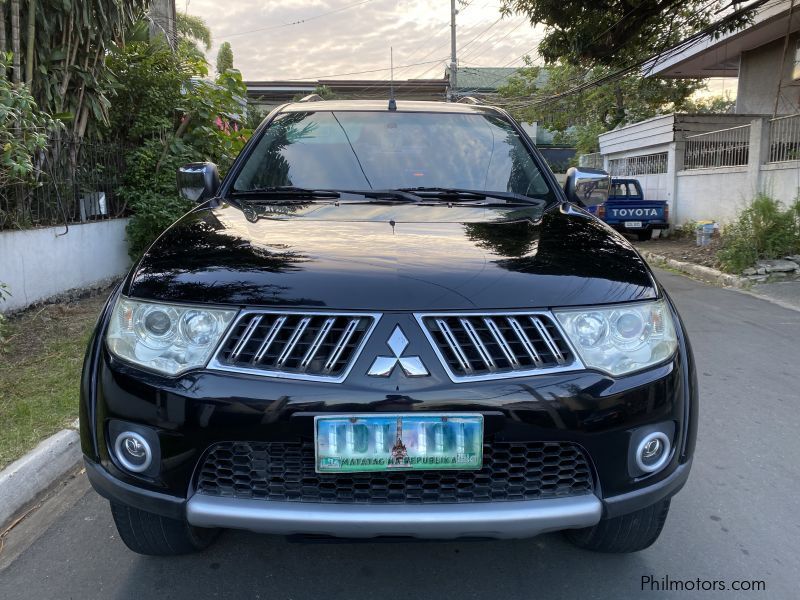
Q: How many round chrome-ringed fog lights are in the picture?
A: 2